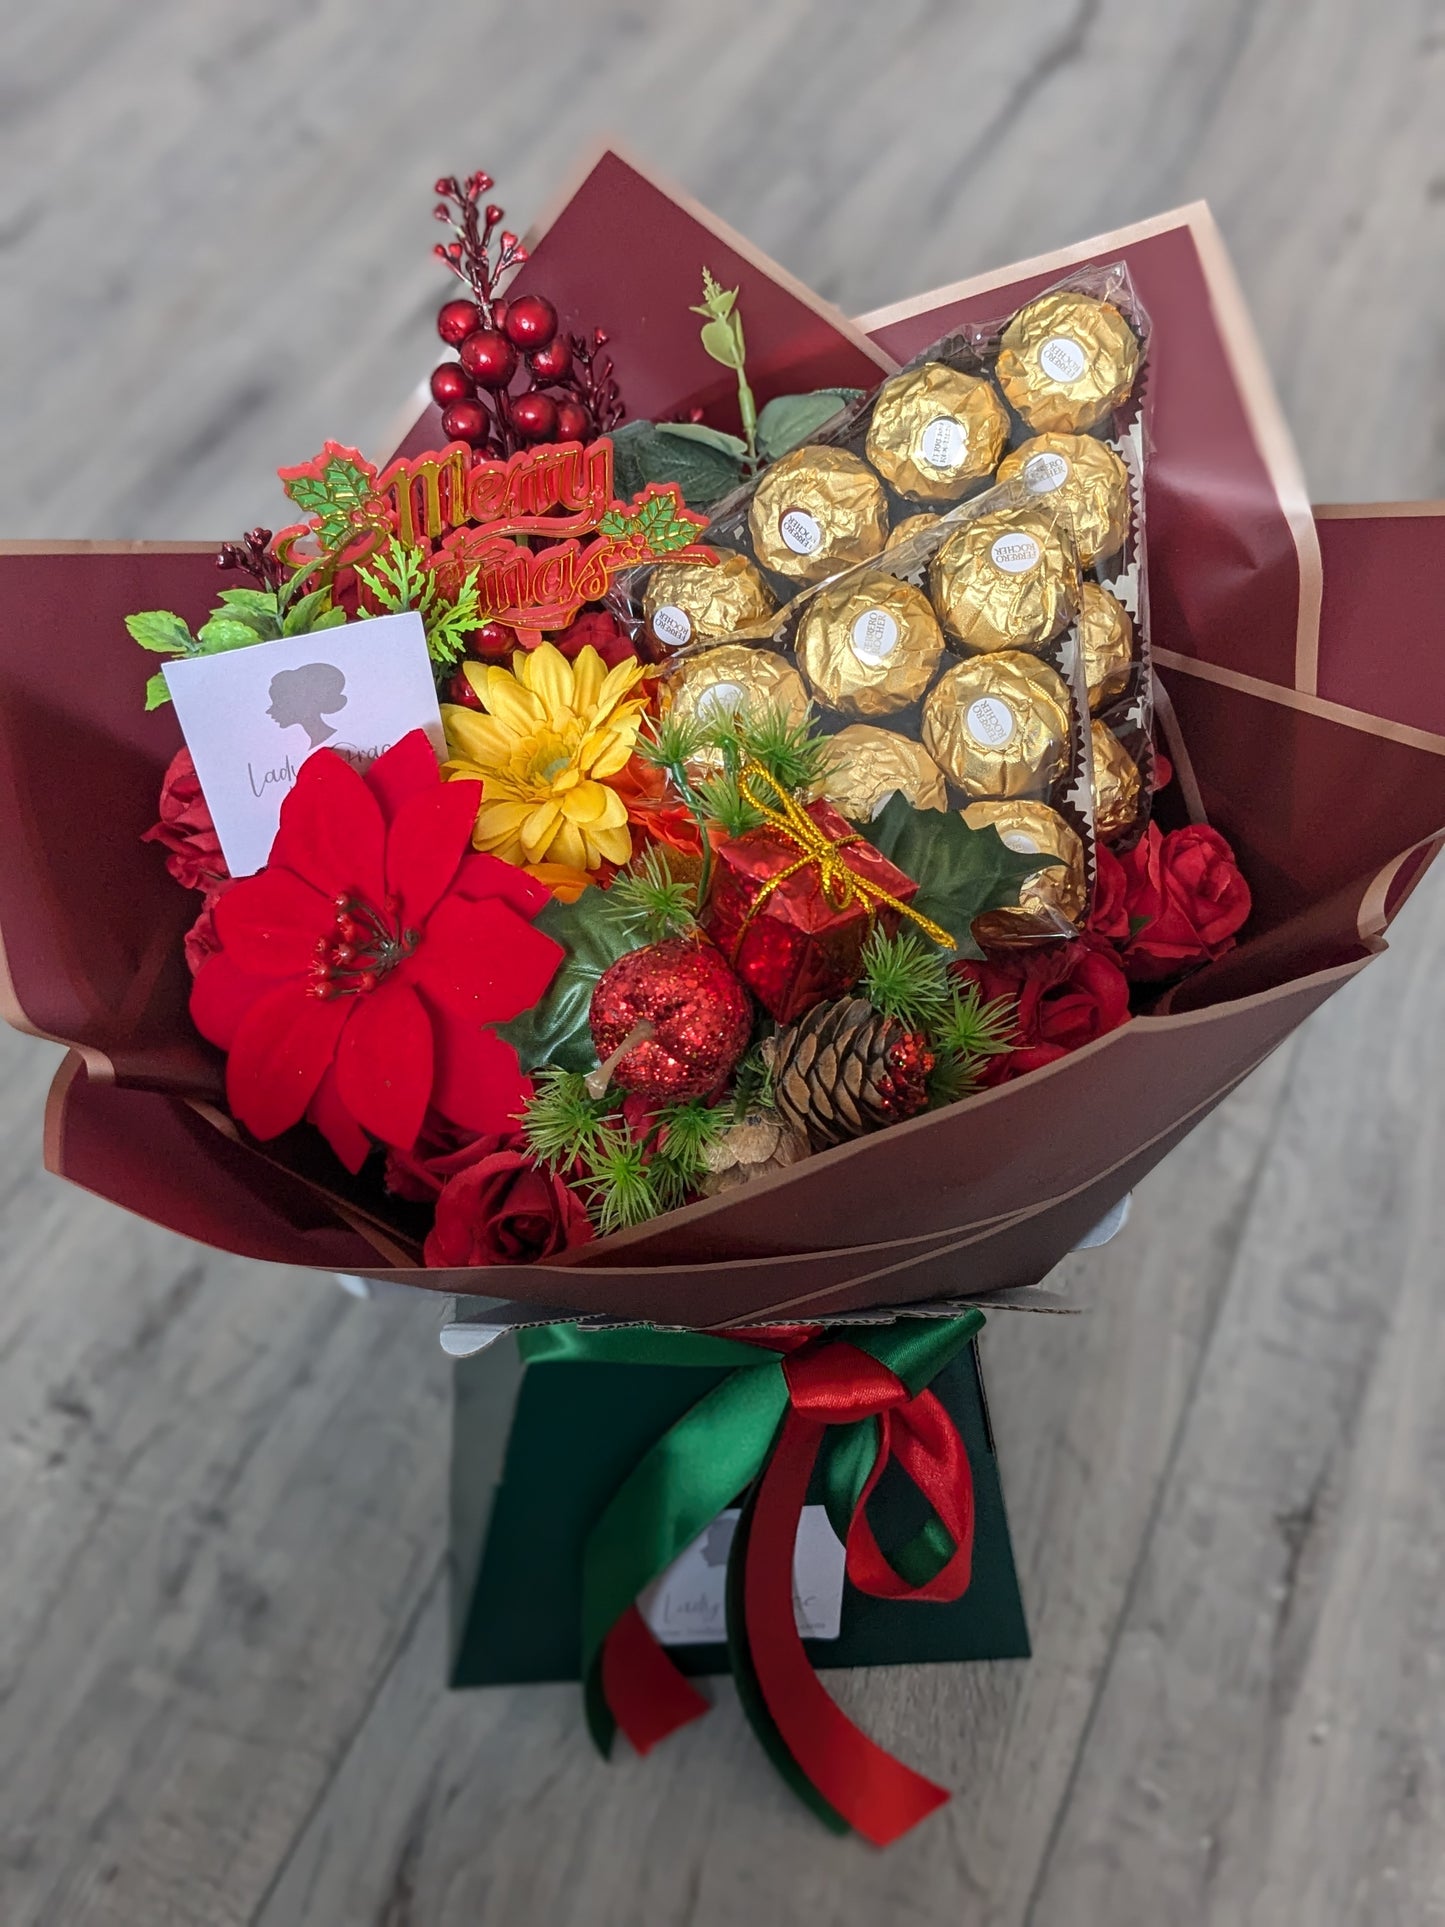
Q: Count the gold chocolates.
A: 14